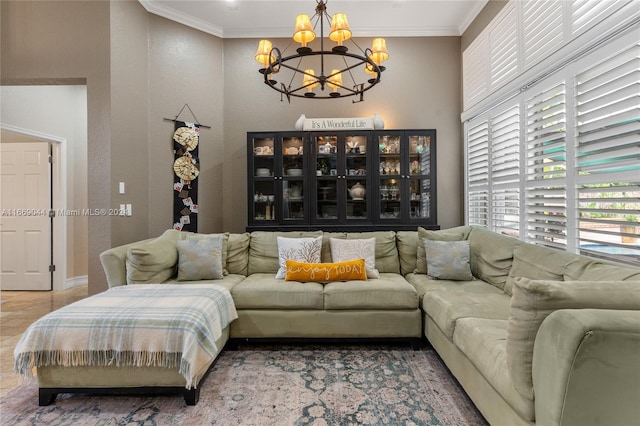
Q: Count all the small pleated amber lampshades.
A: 8